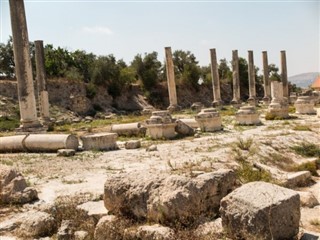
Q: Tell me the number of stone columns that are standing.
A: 8